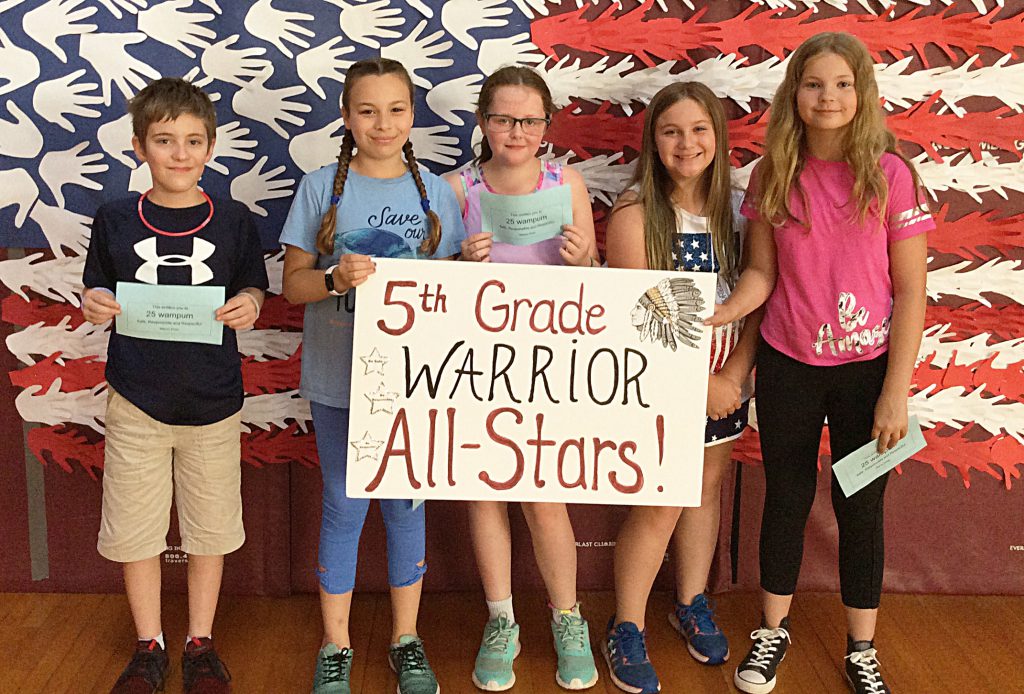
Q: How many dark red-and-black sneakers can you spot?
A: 2